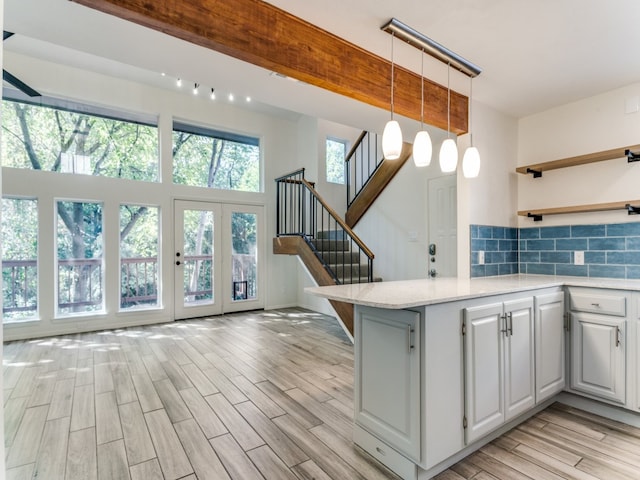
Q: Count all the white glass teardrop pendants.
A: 4